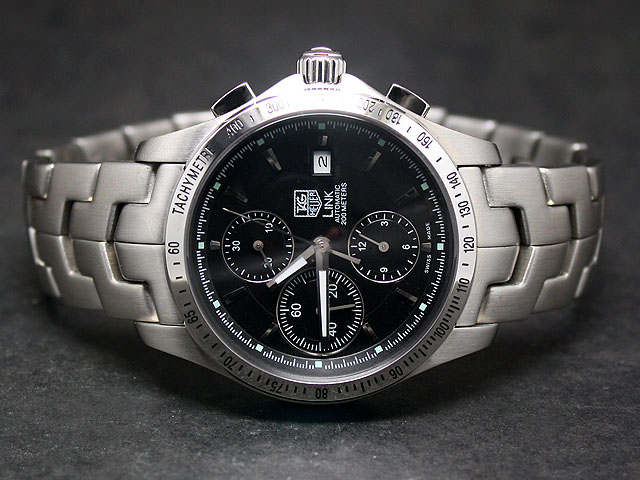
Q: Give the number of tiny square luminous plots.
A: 12